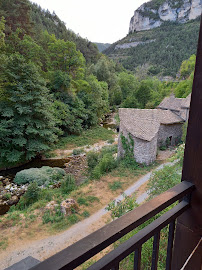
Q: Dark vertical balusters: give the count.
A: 4